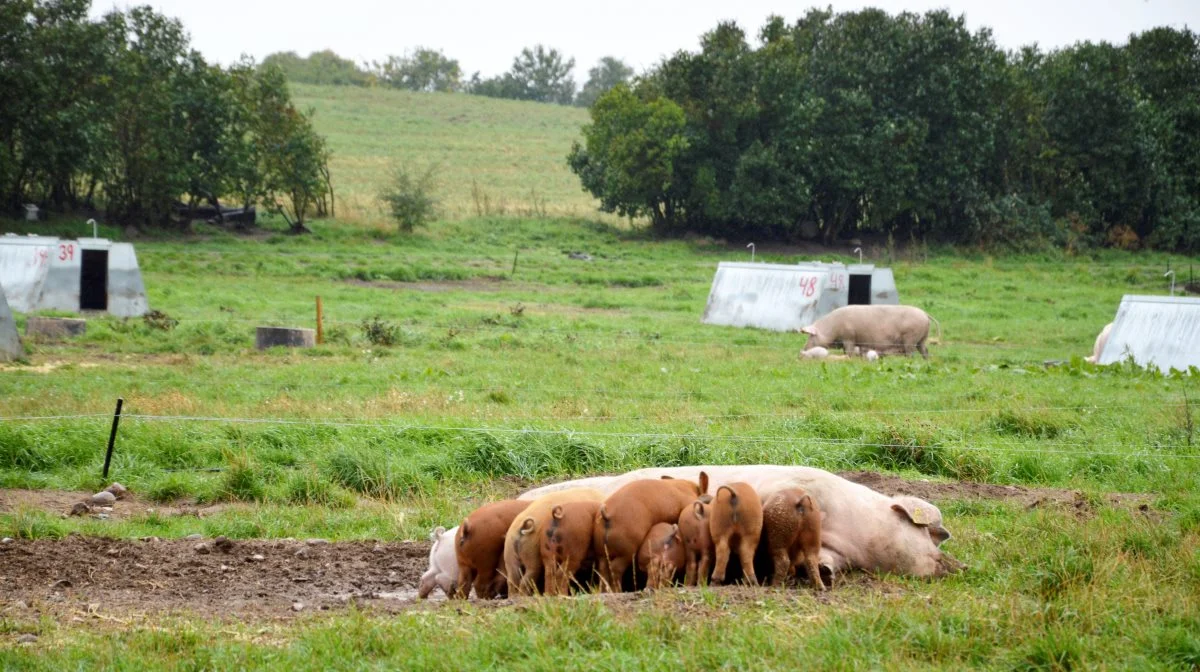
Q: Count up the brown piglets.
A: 8